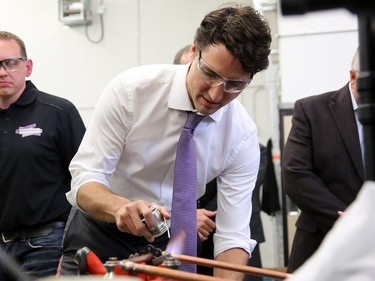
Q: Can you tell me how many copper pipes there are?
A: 2